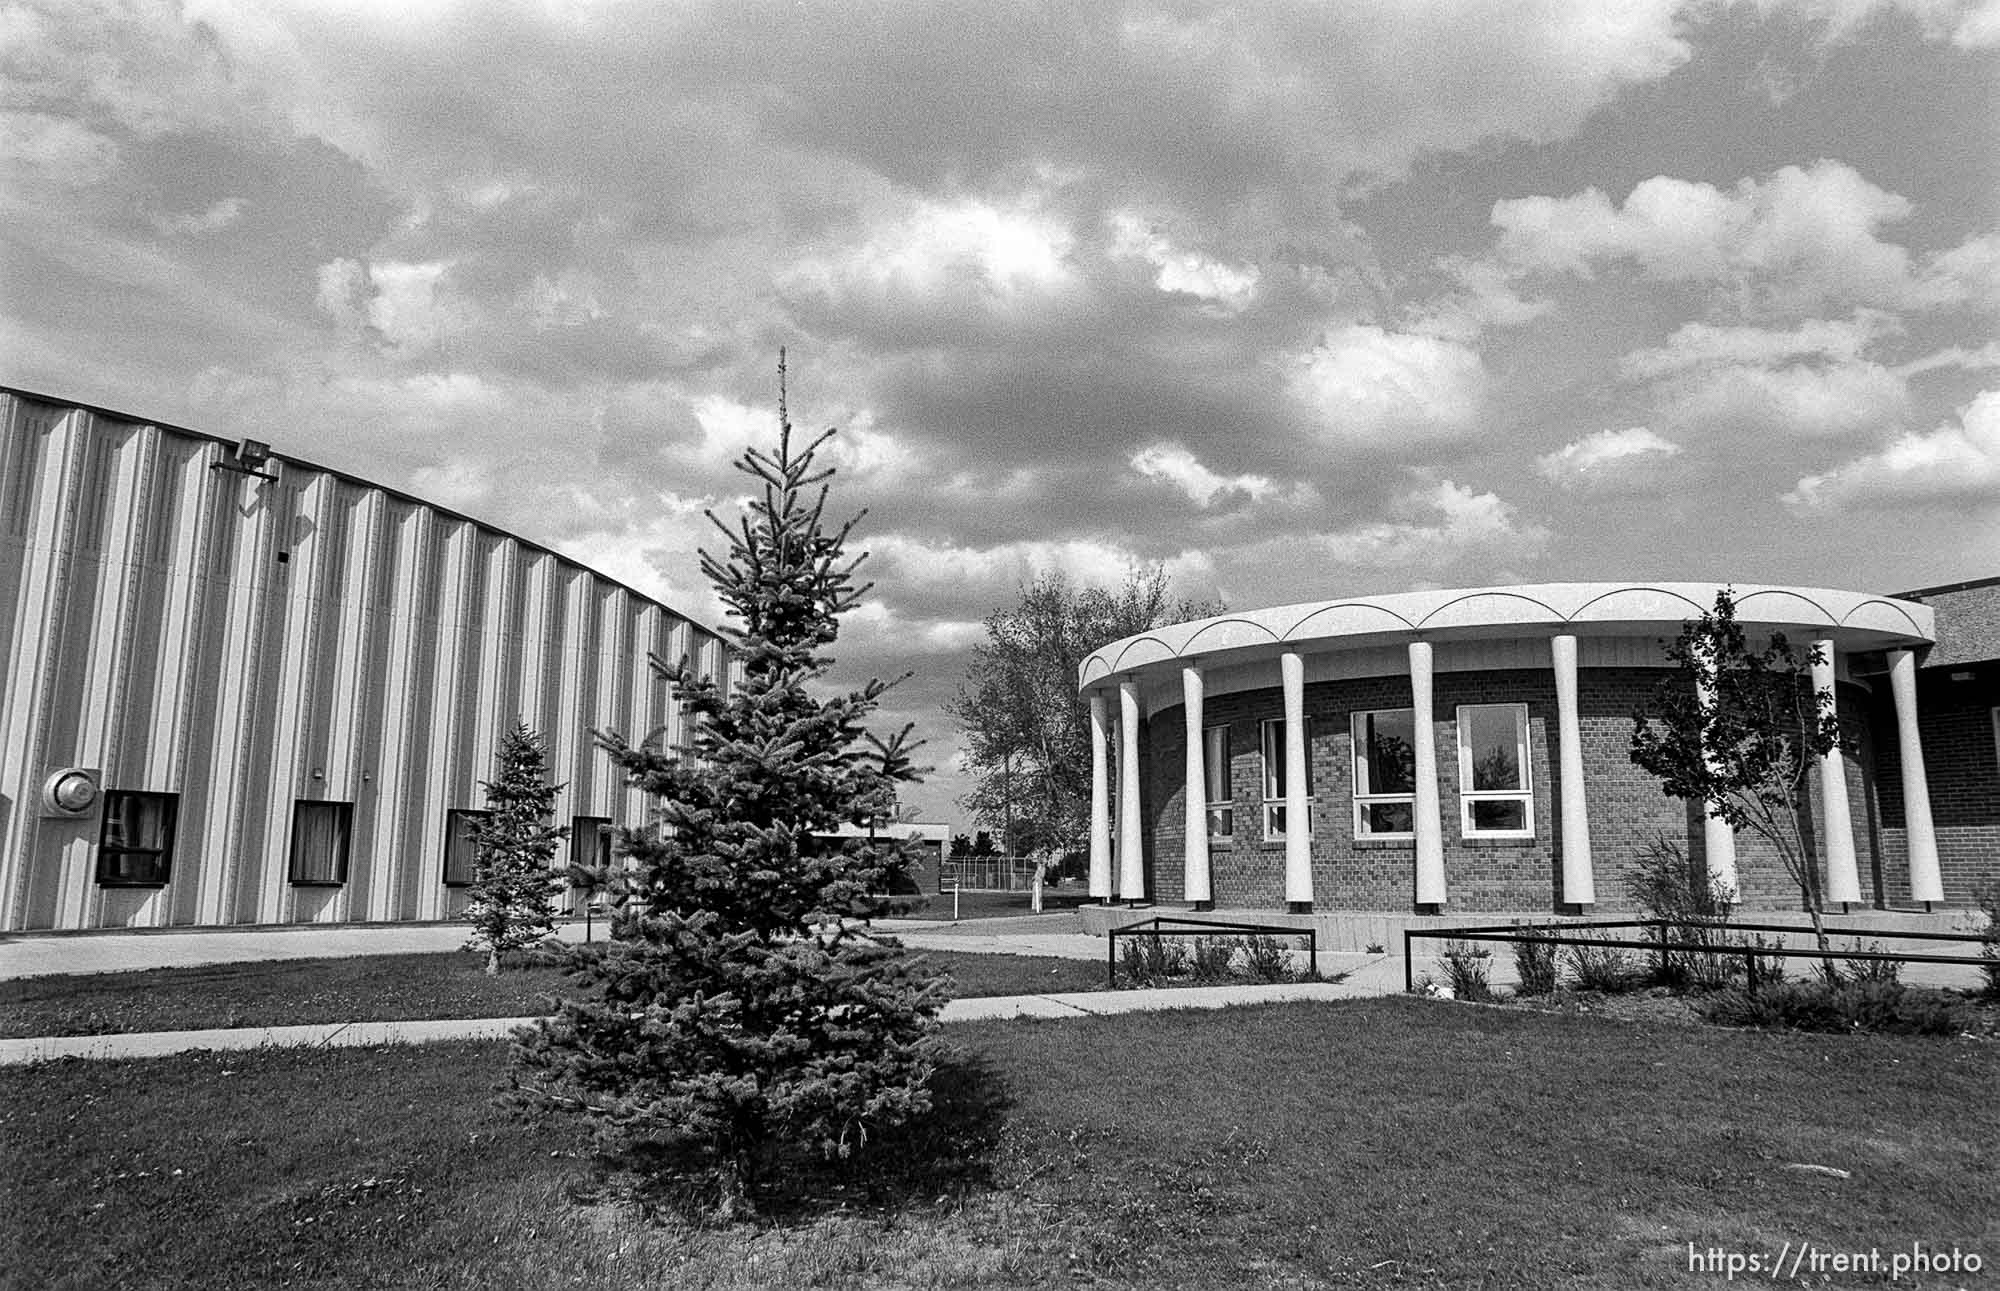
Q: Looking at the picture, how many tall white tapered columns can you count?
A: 9